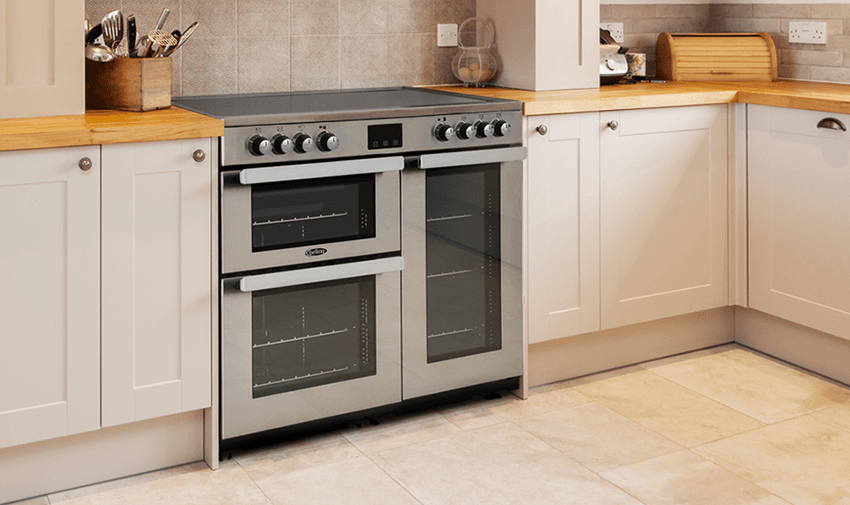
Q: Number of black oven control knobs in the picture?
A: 8